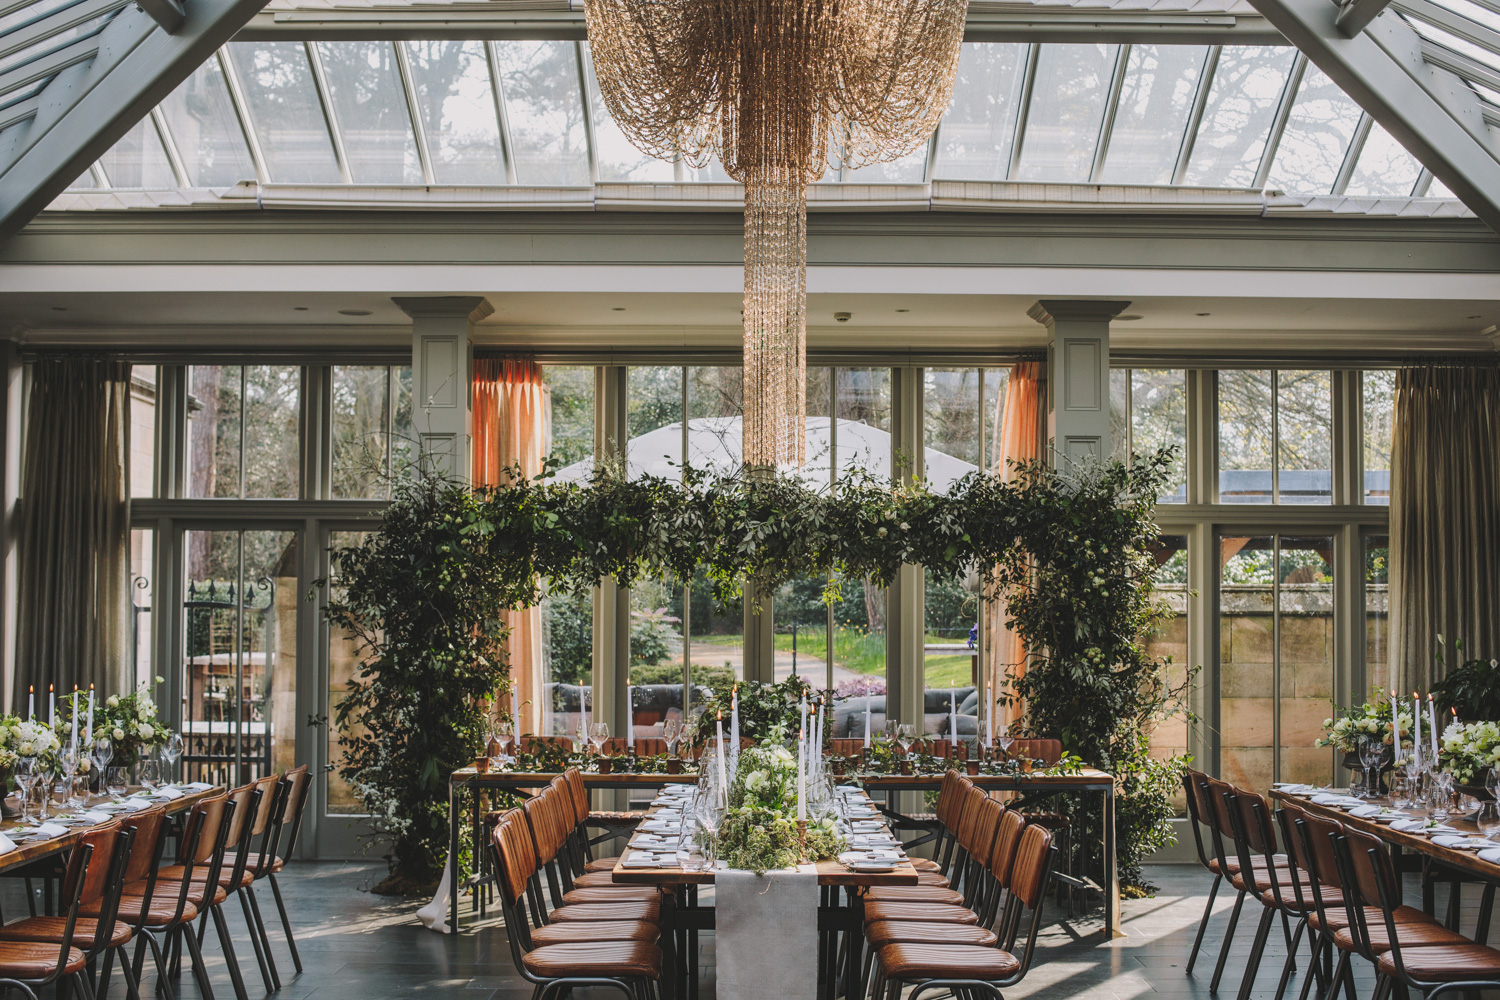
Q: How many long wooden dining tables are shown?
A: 4